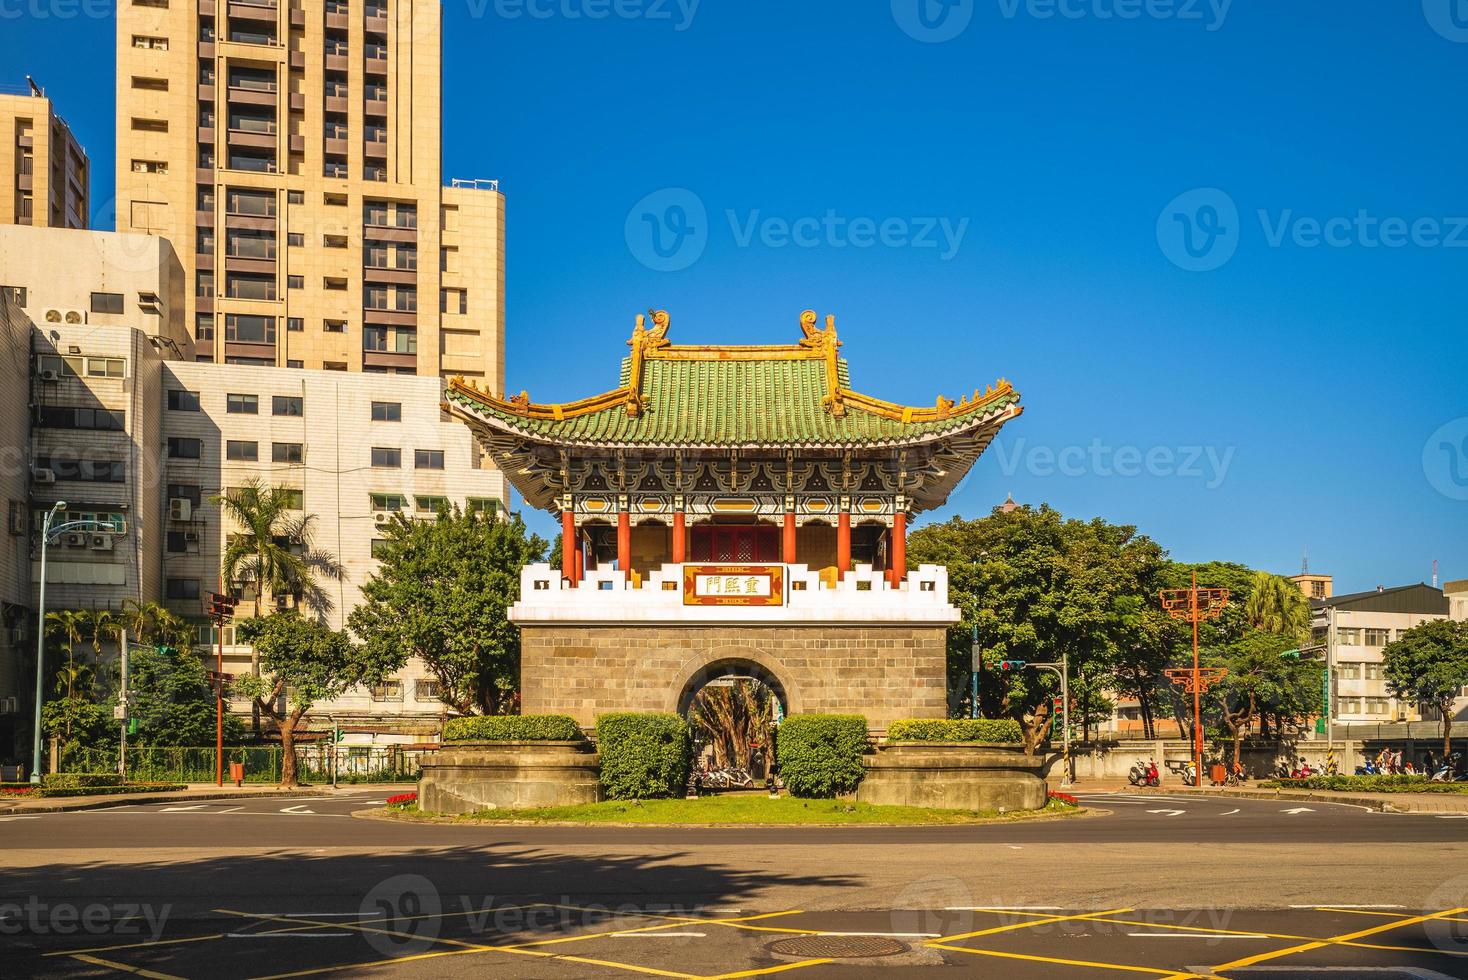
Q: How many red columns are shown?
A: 6